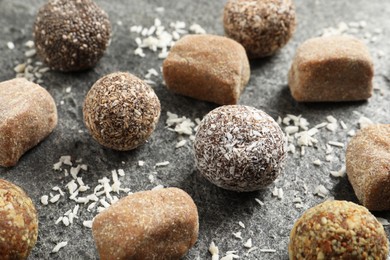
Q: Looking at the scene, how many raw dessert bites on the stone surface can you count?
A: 11